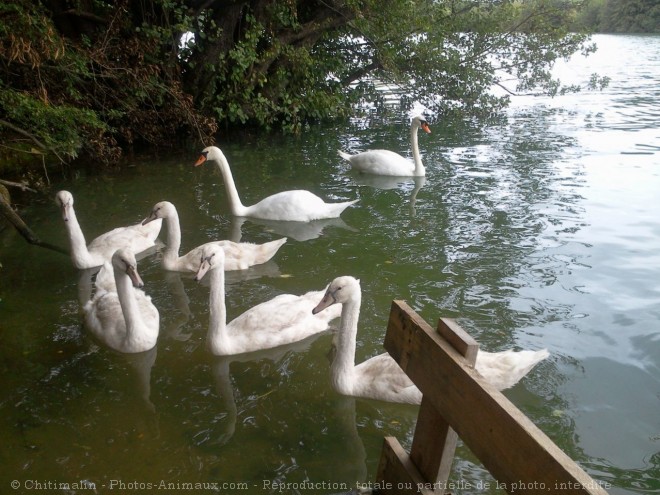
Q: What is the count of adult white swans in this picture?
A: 2